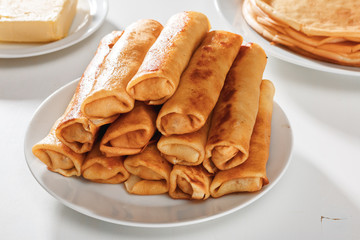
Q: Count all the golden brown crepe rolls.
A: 12